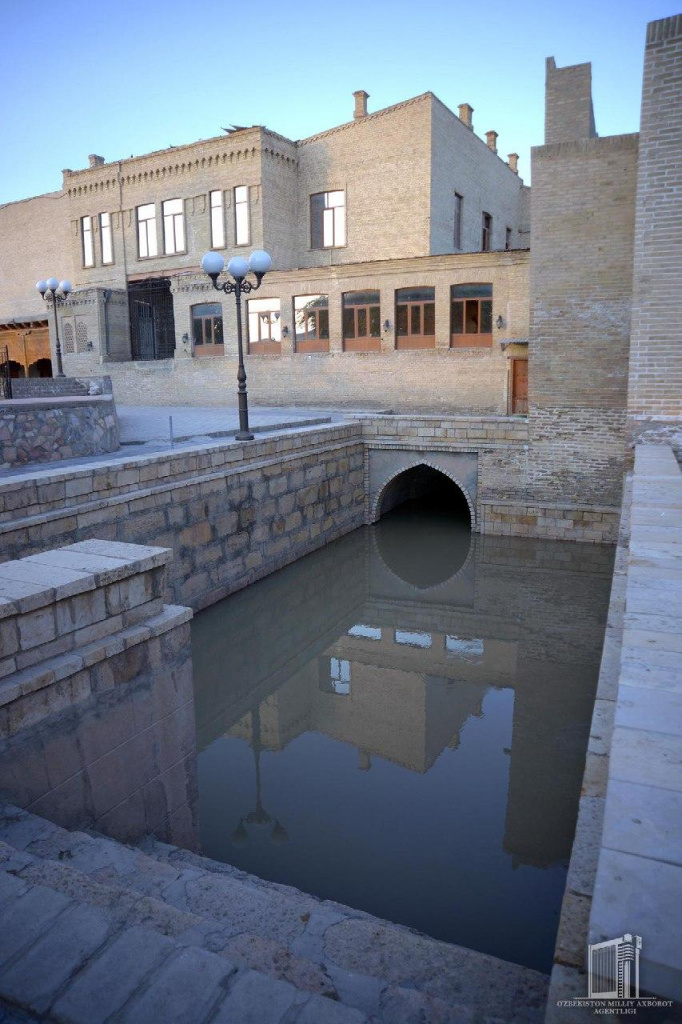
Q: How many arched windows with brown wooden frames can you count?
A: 6